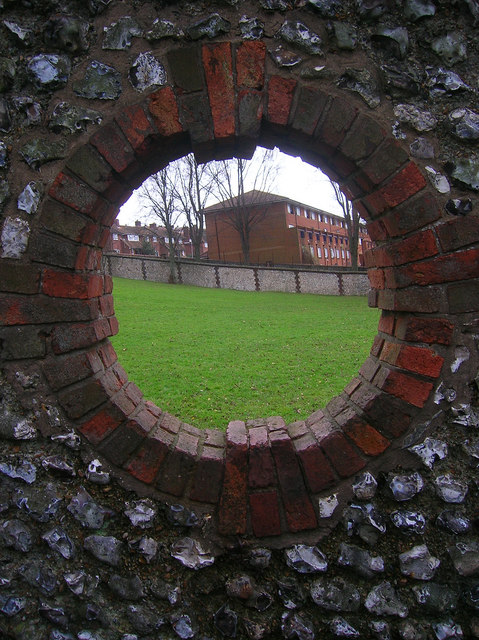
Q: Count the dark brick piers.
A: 7